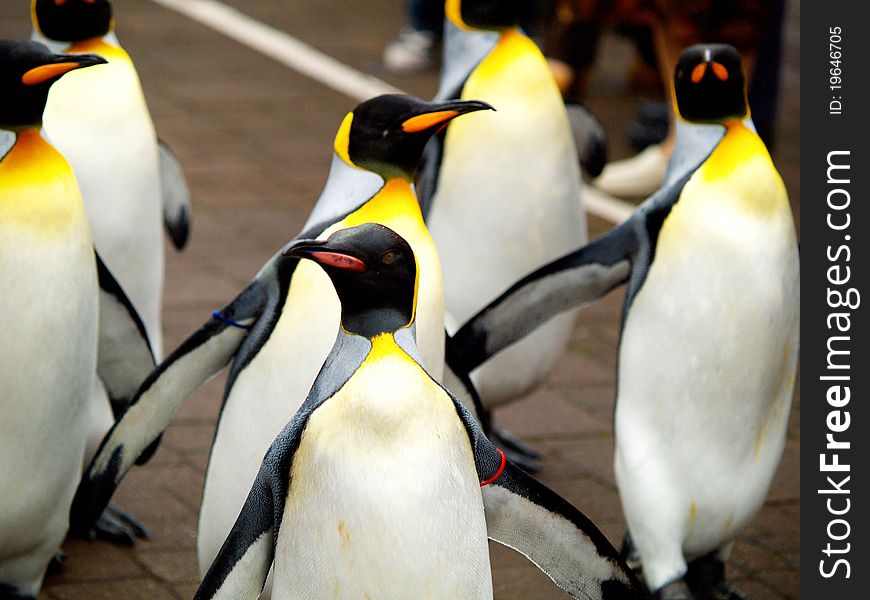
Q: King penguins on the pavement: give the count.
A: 6